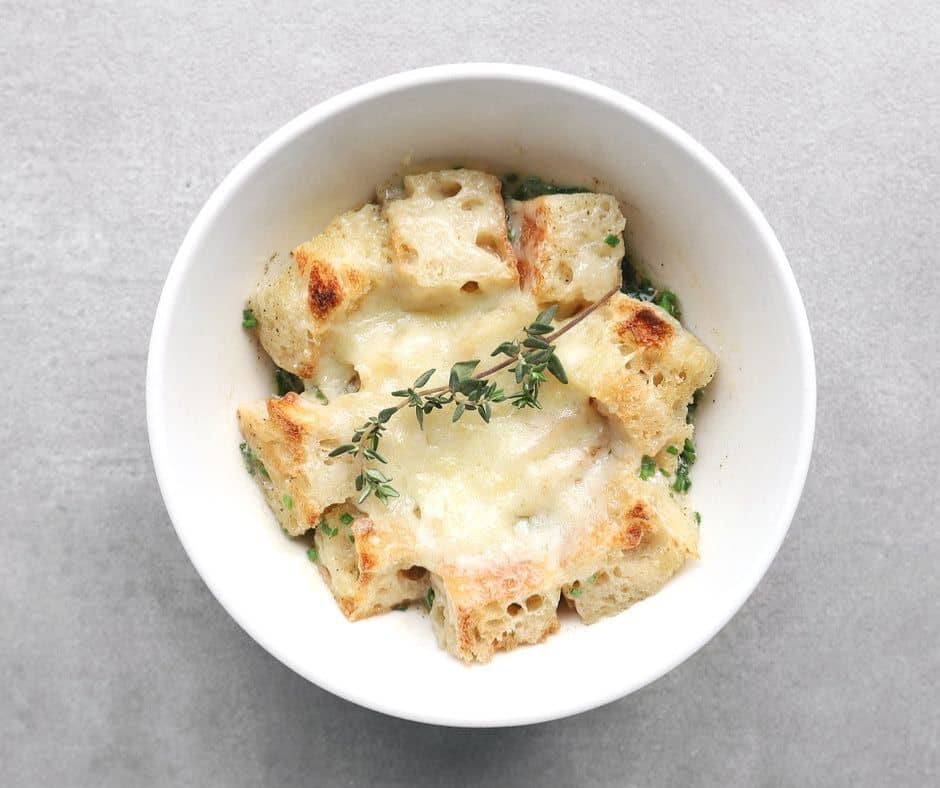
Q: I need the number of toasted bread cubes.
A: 8